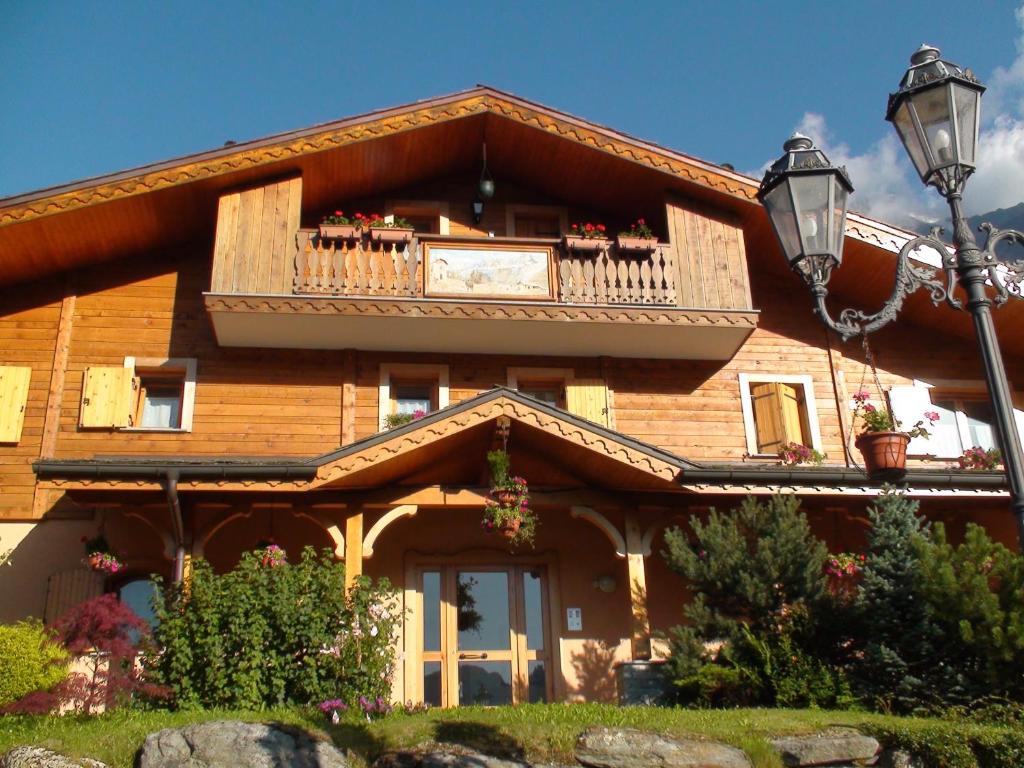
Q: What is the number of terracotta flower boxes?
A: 4